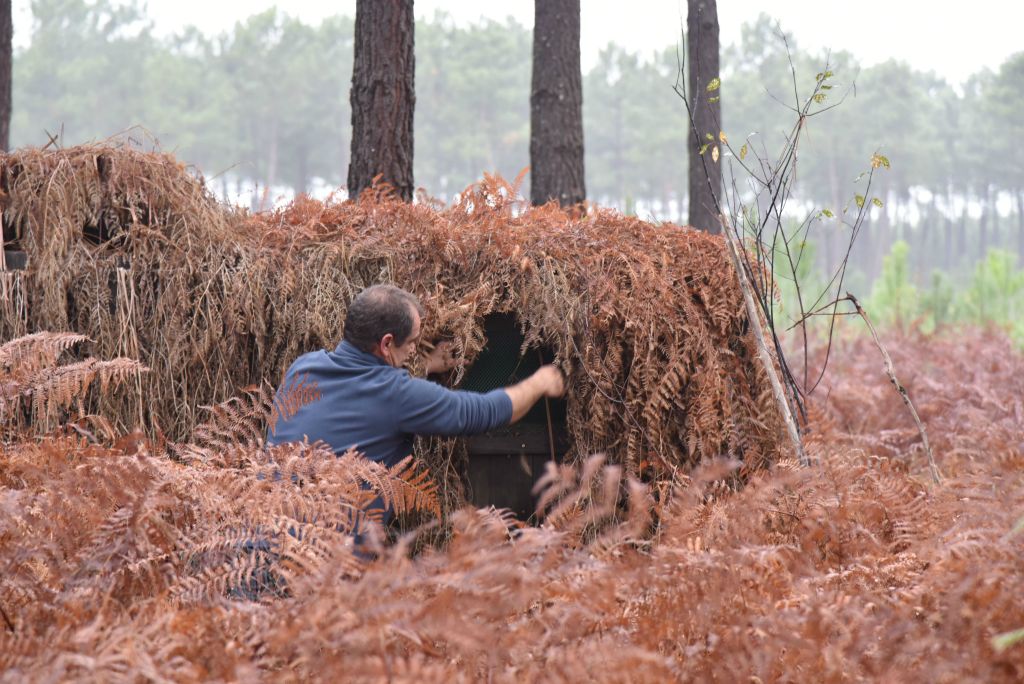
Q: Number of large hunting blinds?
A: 1